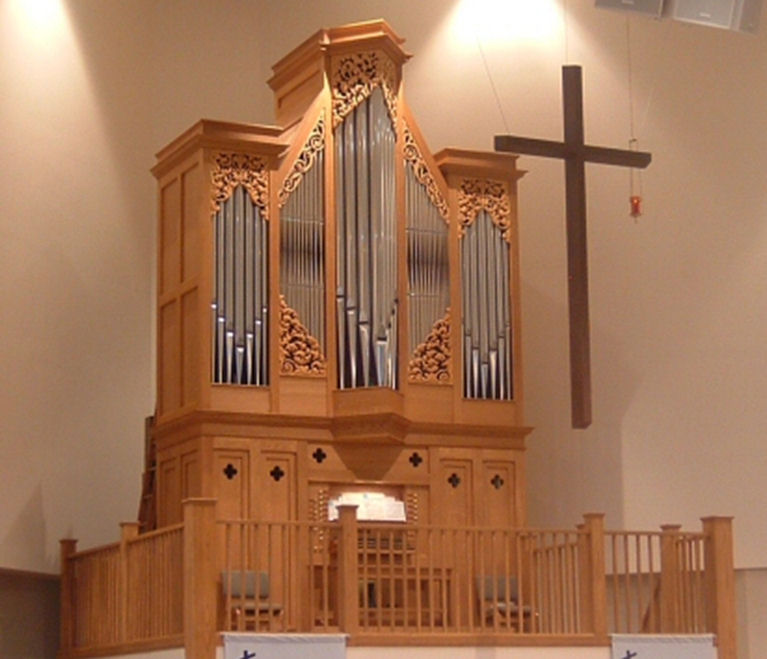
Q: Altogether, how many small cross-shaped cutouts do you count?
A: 6